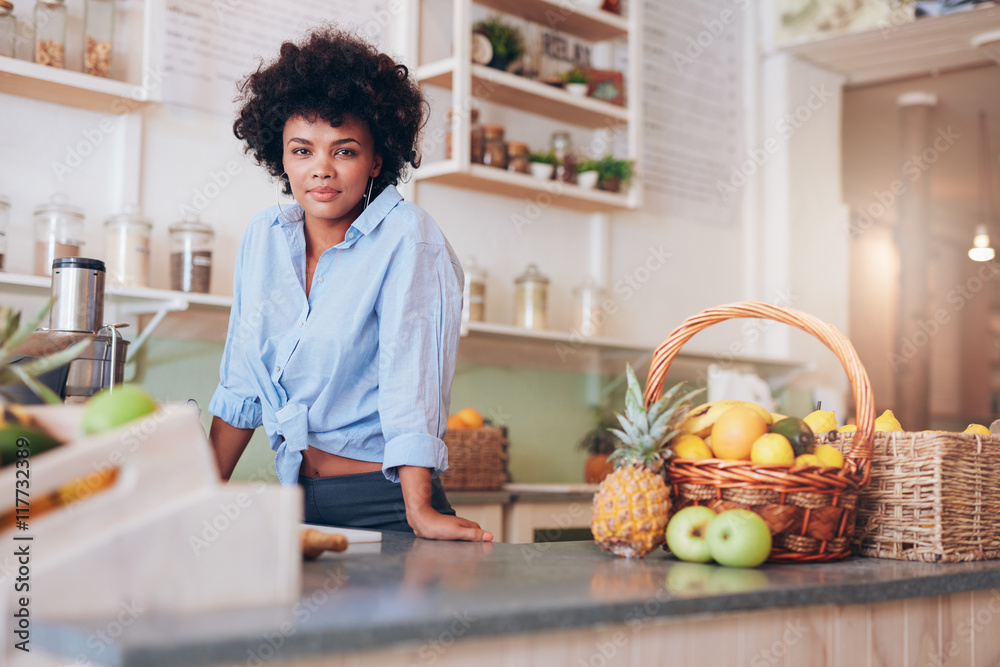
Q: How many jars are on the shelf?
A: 14